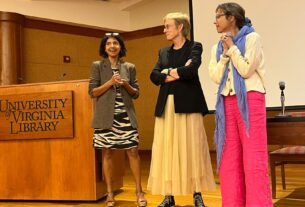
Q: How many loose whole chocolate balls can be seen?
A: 0